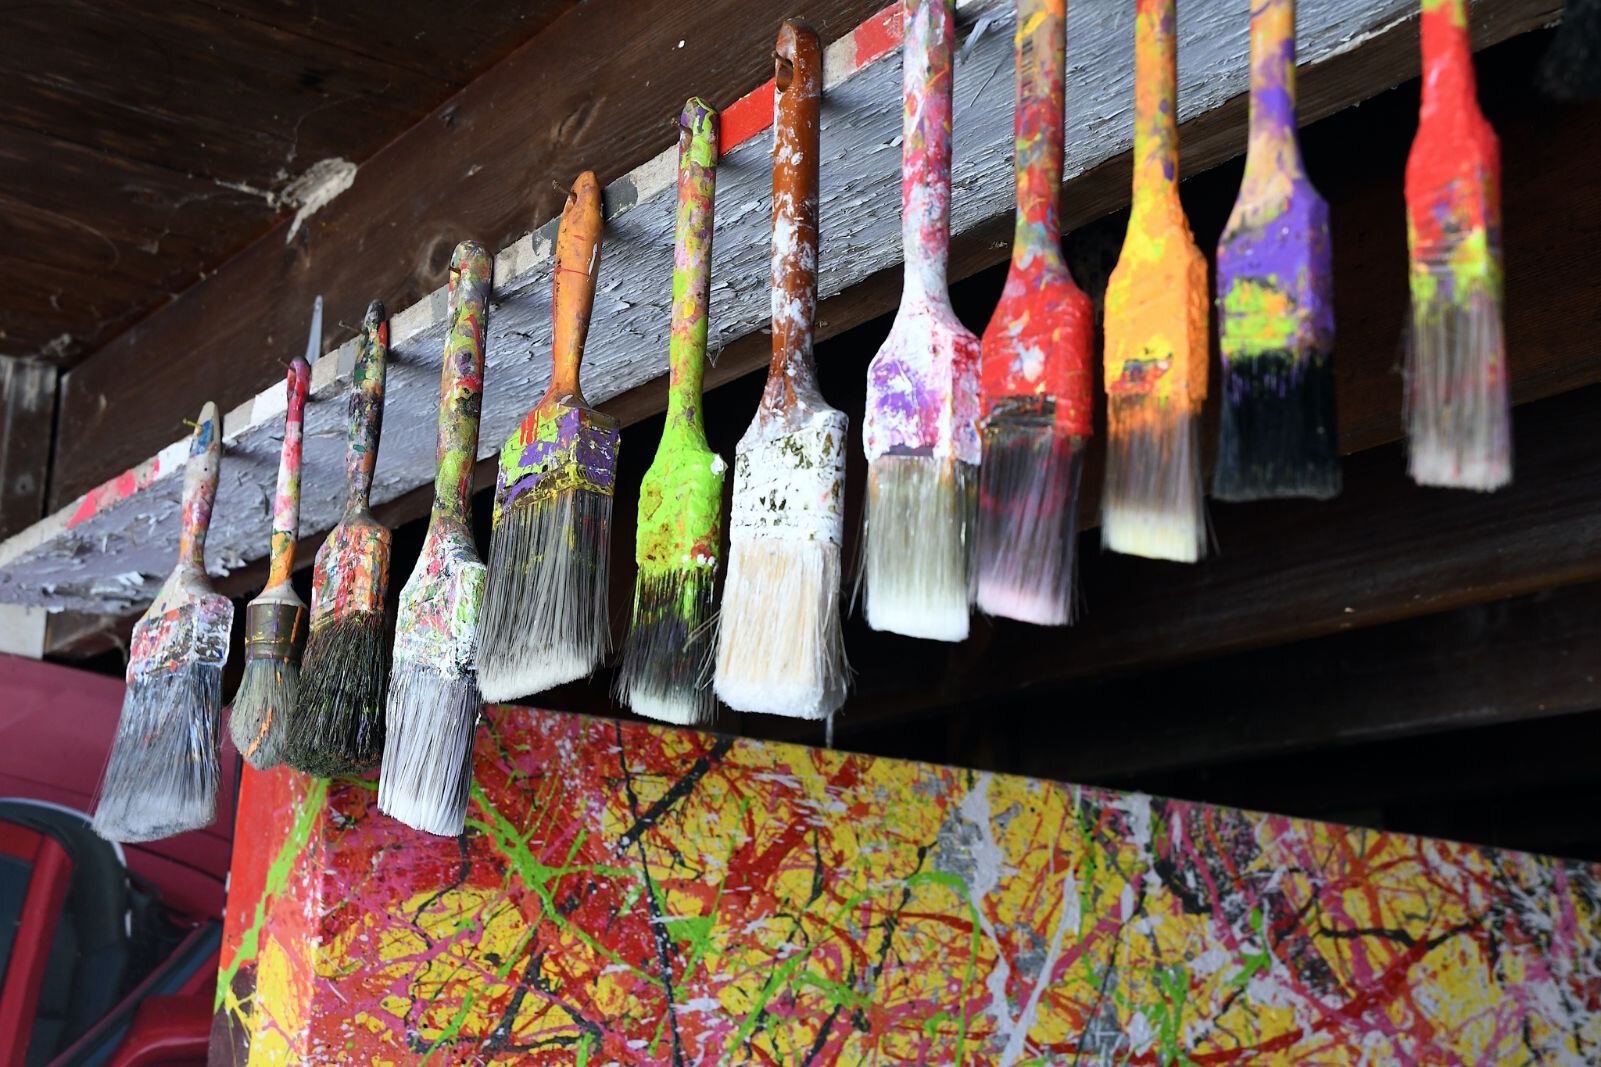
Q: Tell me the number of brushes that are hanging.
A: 12